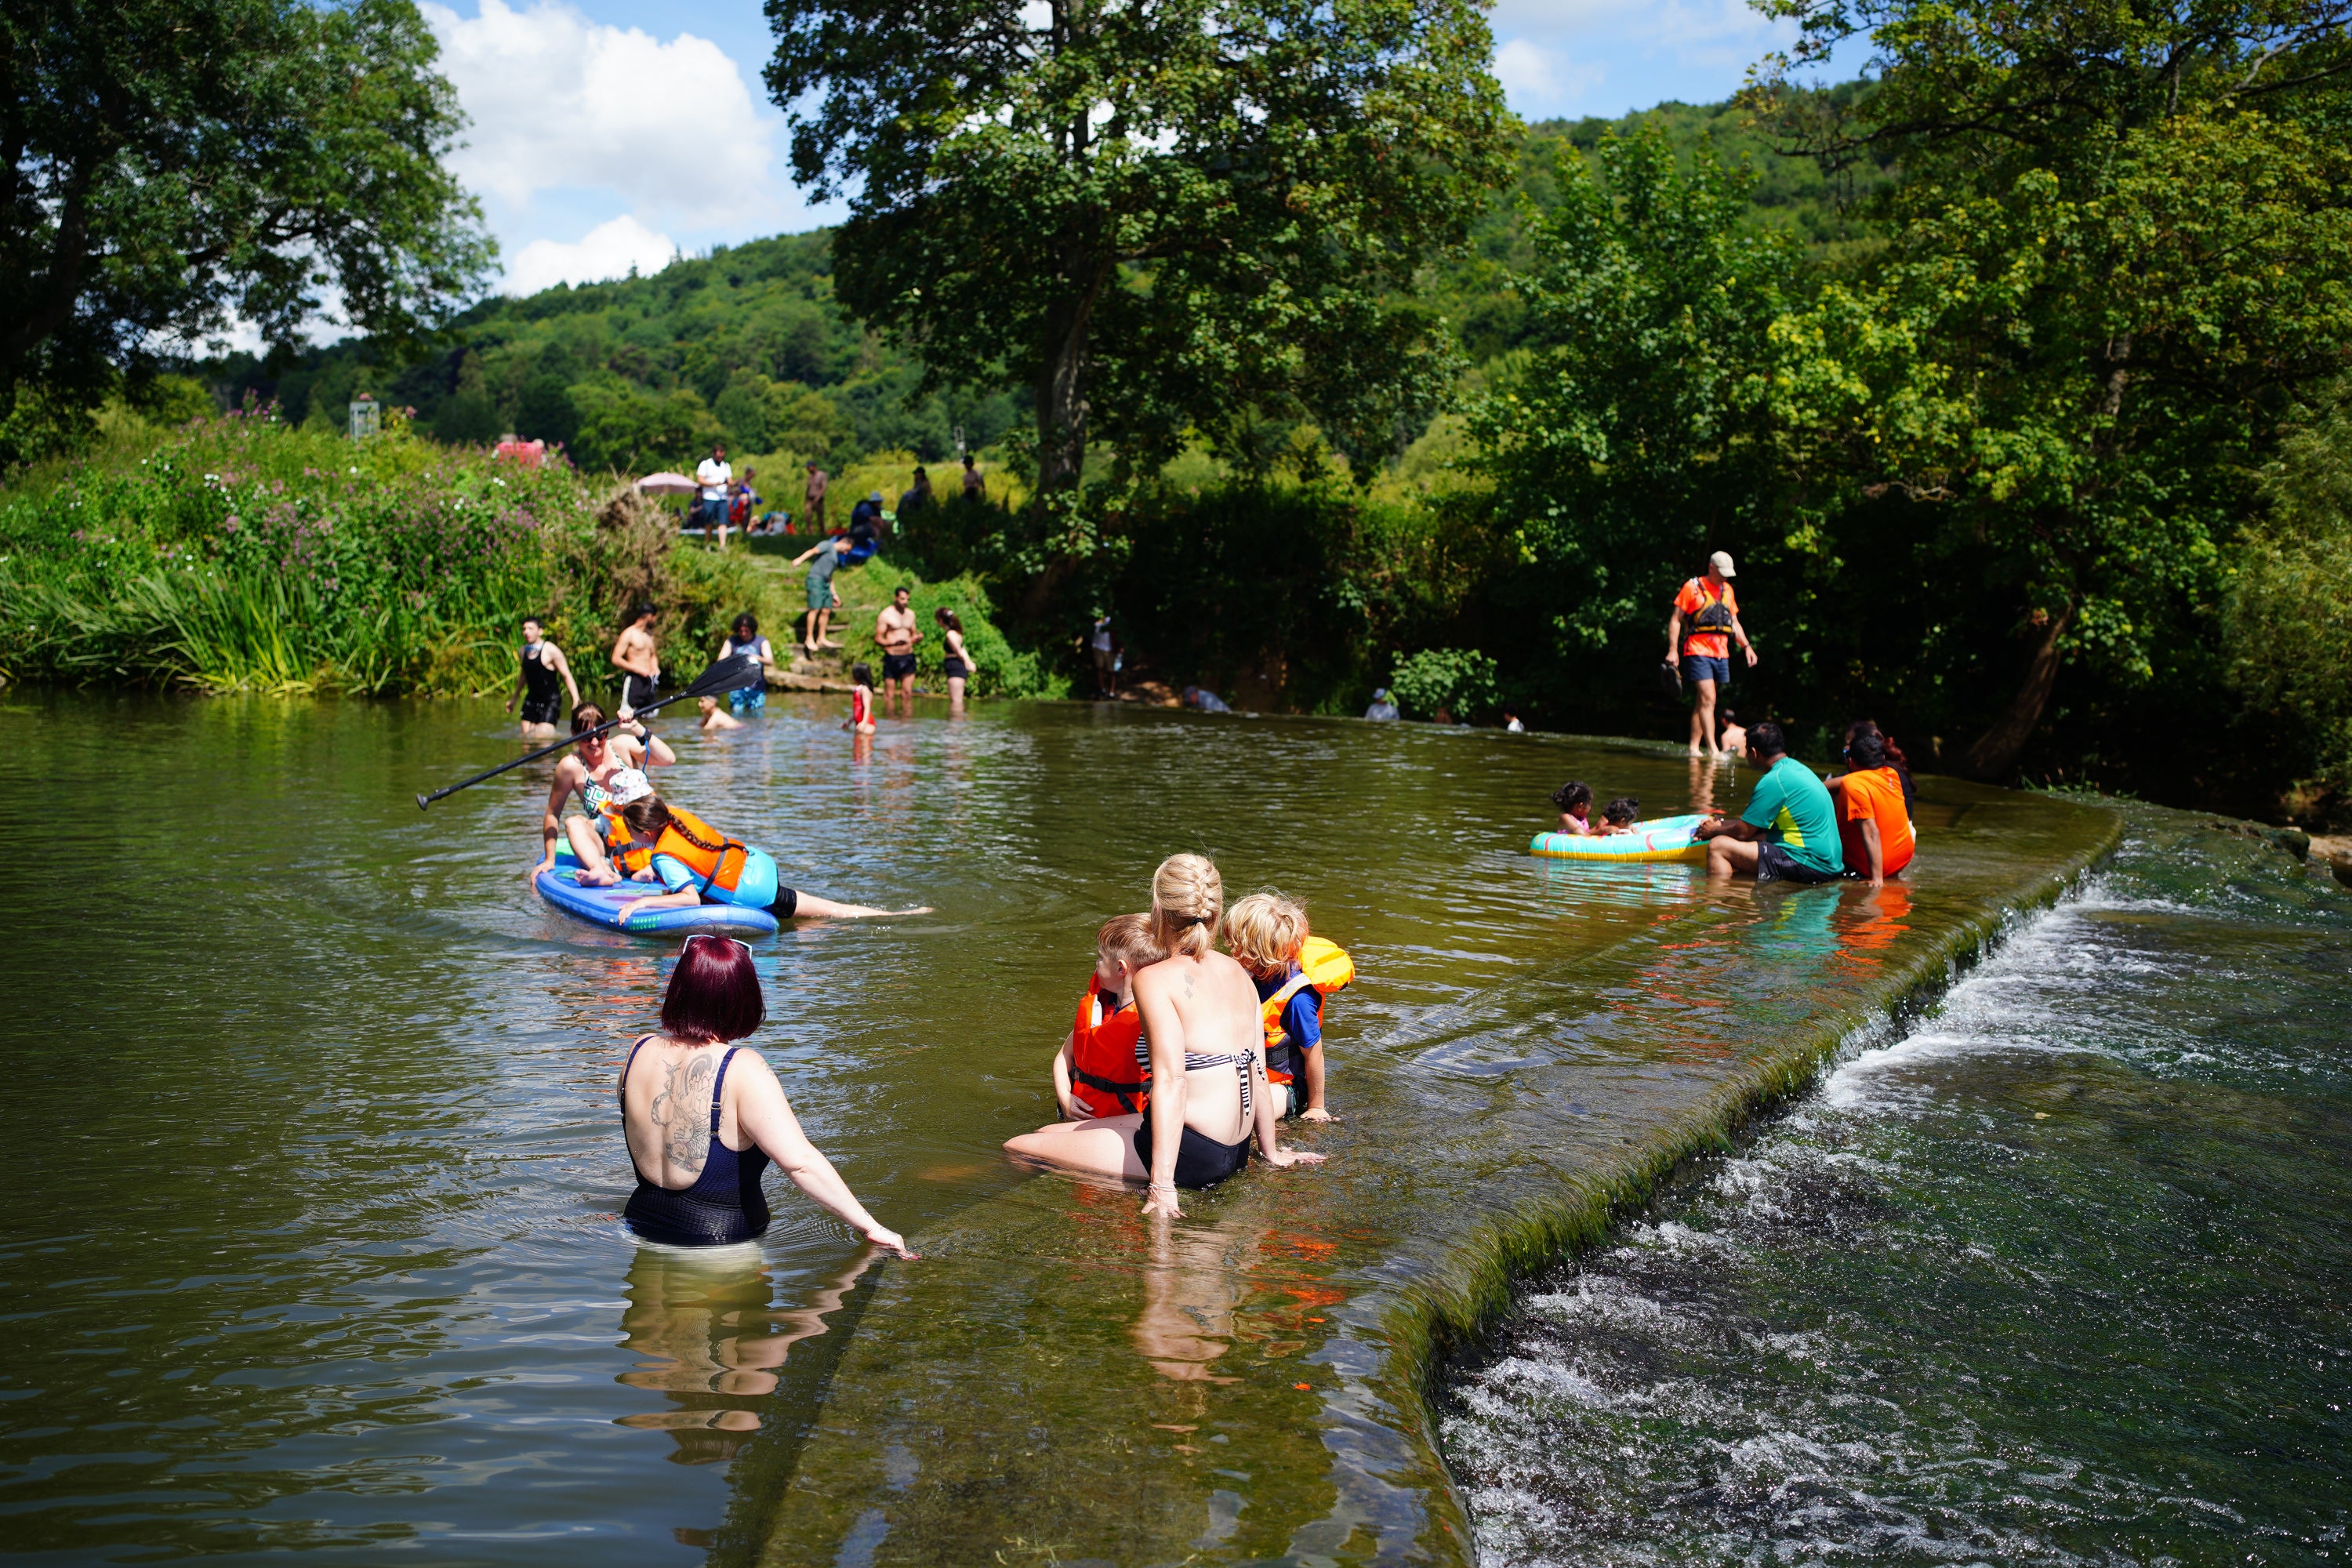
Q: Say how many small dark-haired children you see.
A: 3